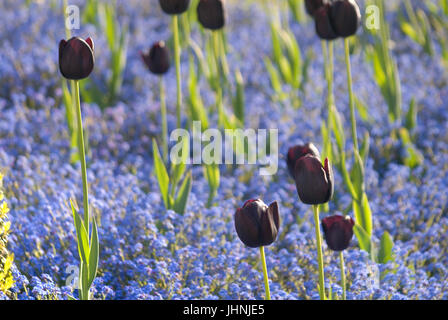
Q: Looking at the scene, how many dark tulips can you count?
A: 11